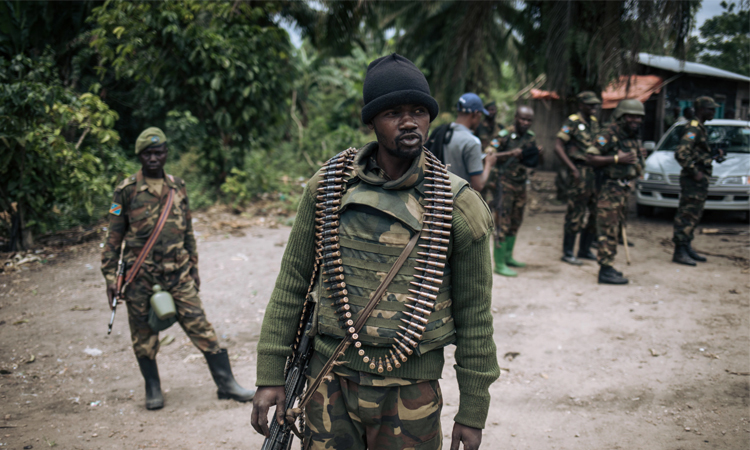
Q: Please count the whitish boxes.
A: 0